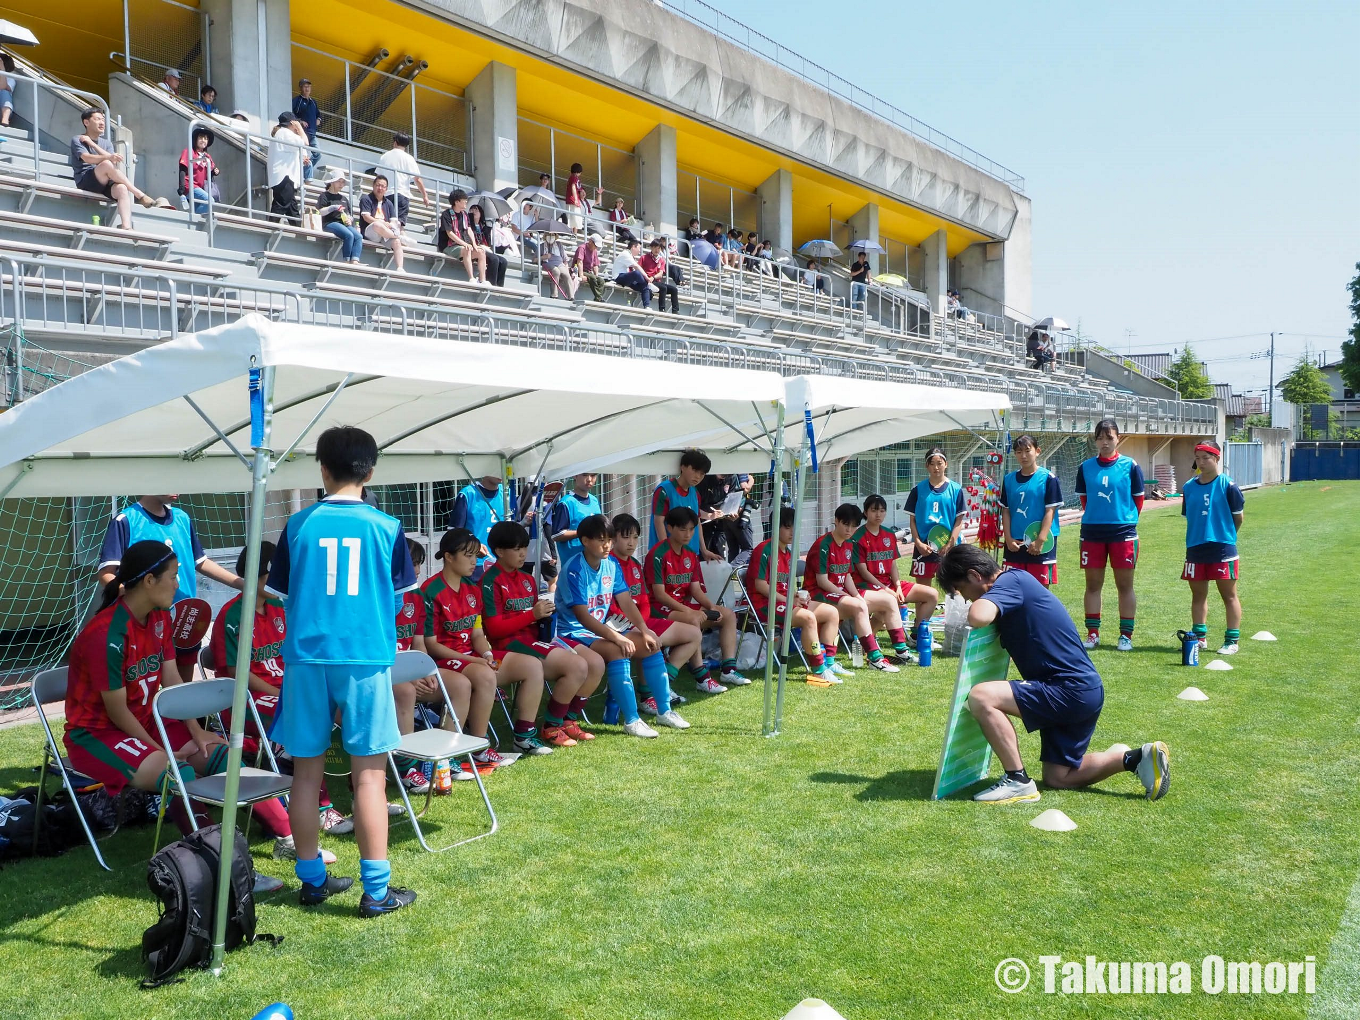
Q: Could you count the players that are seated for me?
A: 11